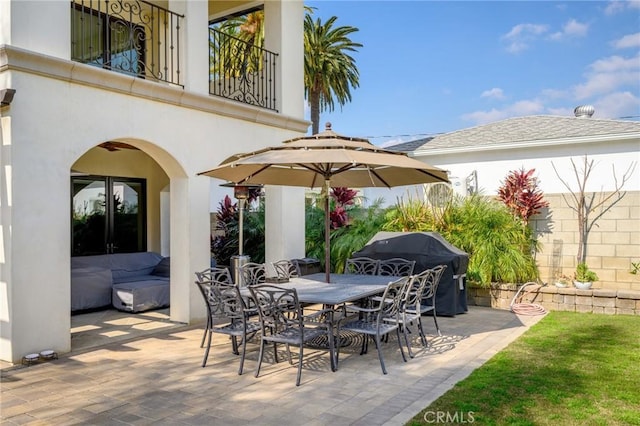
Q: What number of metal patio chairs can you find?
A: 10